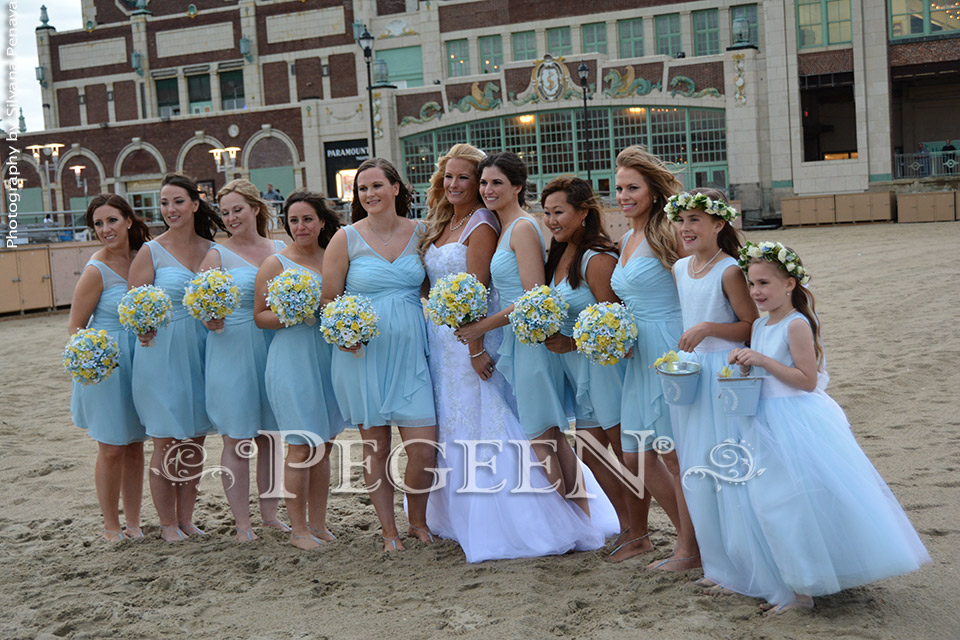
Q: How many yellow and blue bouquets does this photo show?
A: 8